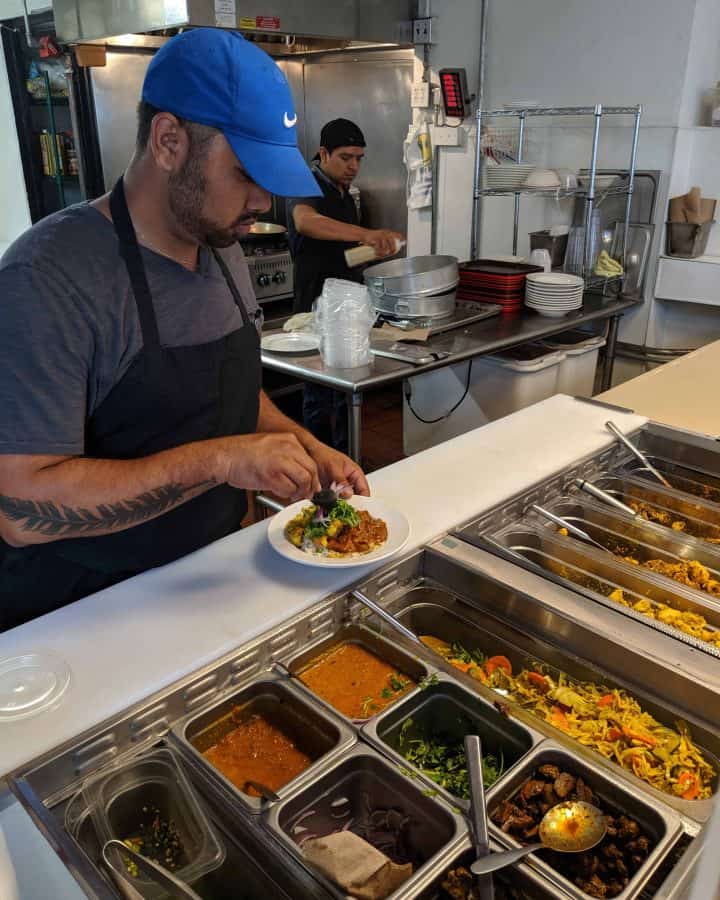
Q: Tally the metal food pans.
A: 11